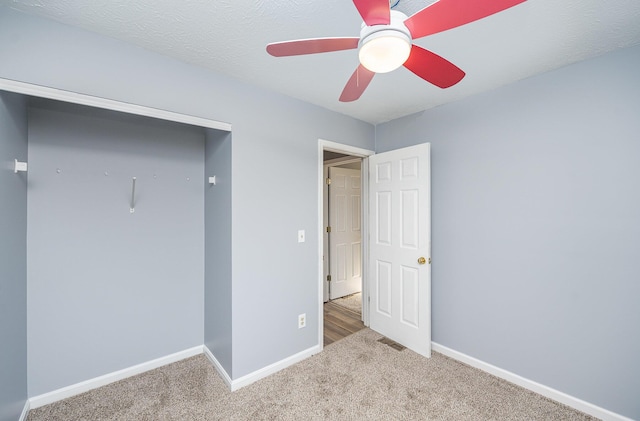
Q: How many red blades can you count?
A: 5